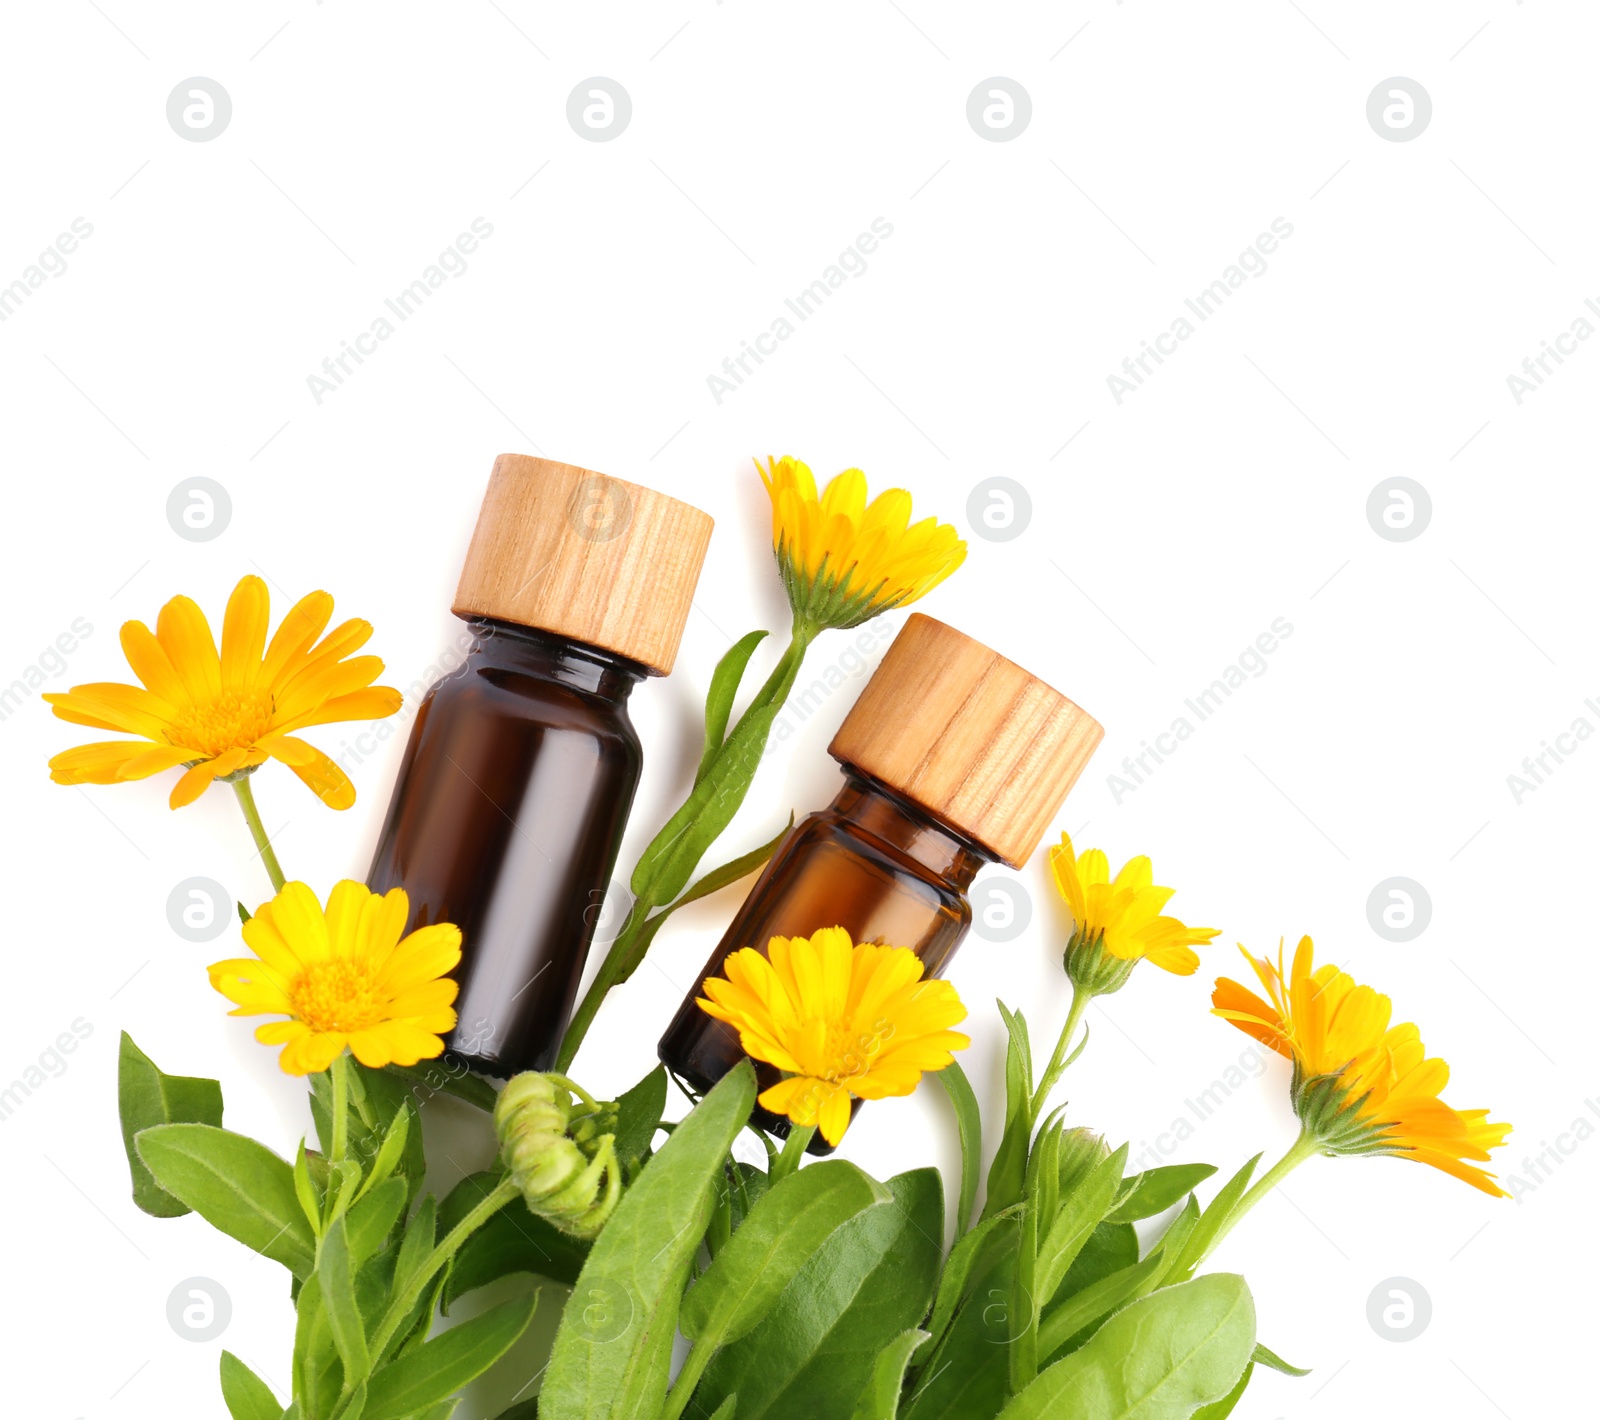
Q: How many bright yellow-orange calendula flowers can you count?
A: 6